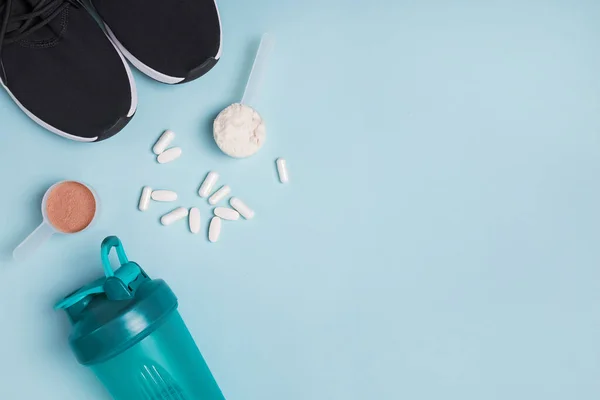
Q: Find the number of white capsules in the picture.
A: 12